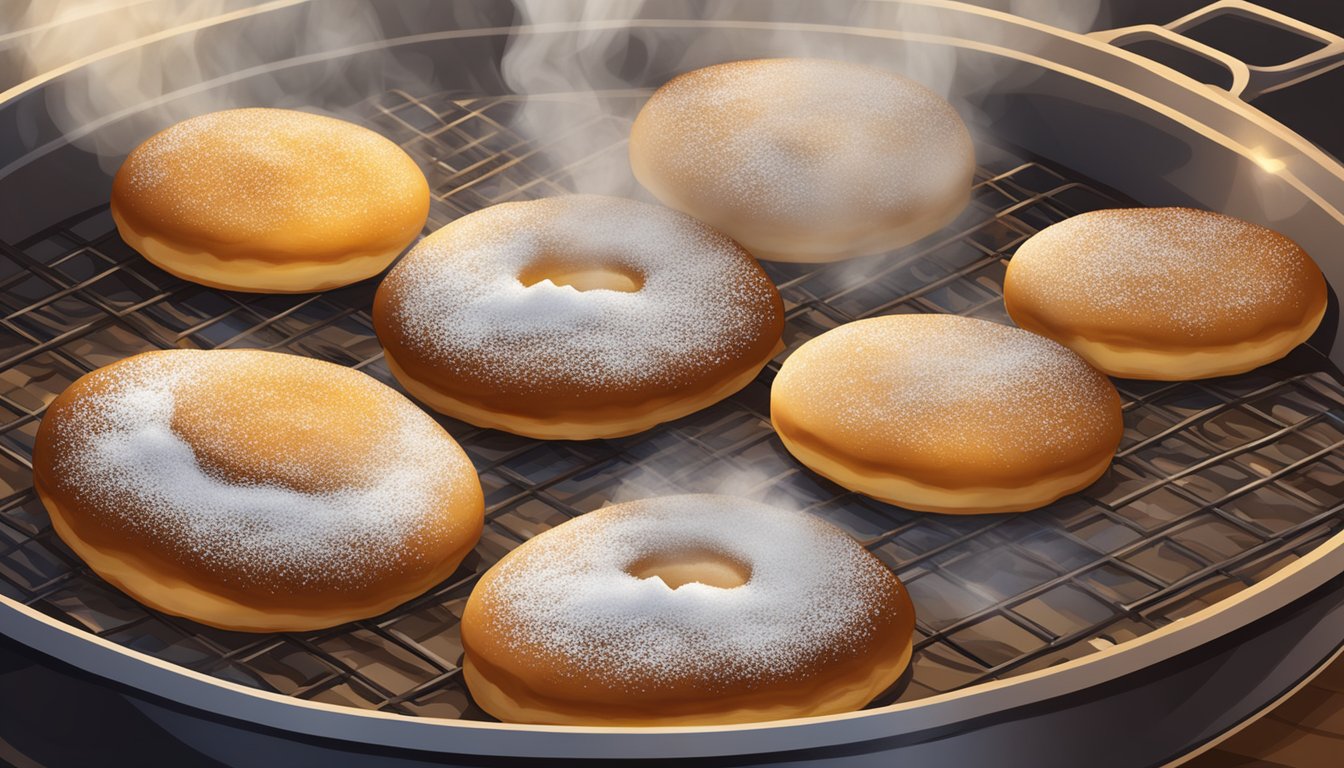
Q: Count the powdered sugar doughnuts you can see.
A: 7